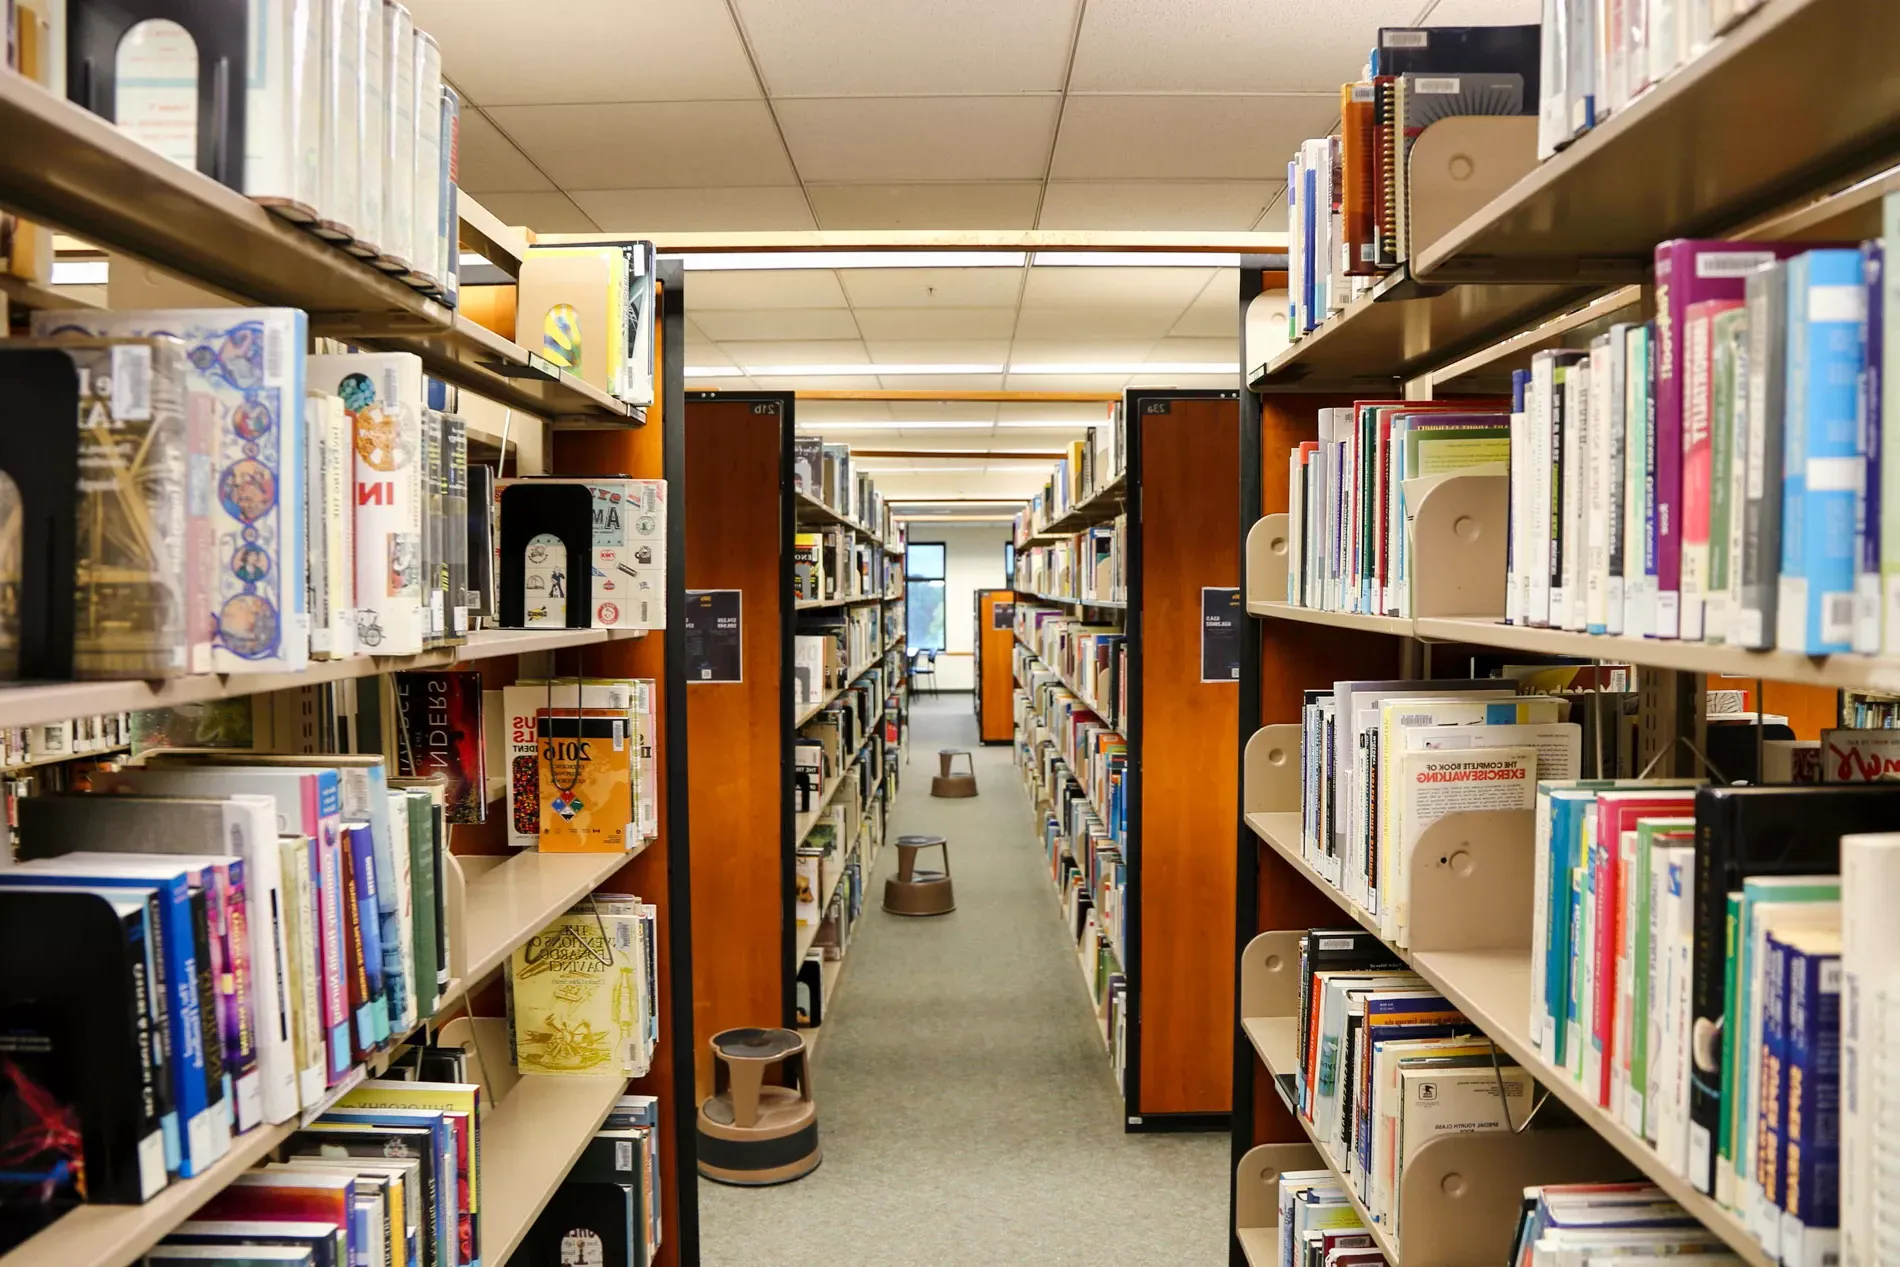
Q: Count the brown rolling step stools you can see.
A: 3